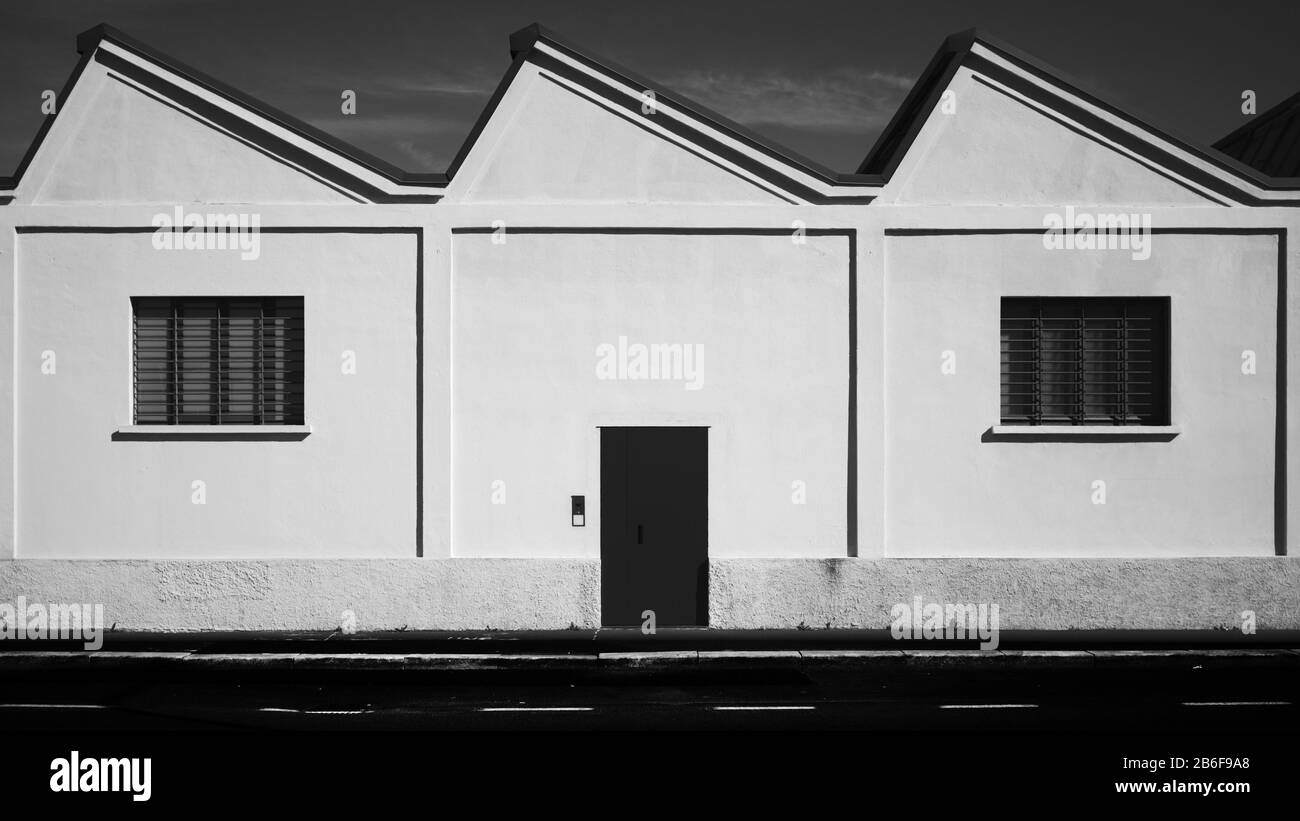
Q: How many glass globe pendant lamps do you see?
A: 0